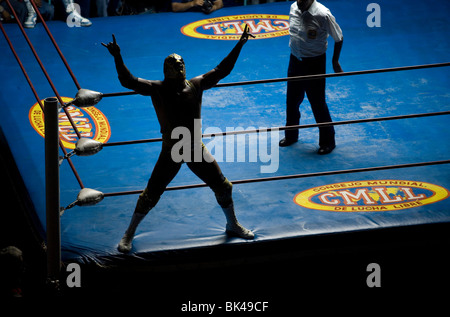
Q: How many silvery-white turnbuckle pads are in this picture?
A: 3